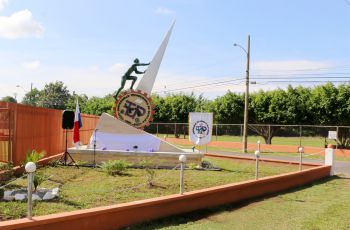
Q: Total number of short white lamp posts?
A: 5